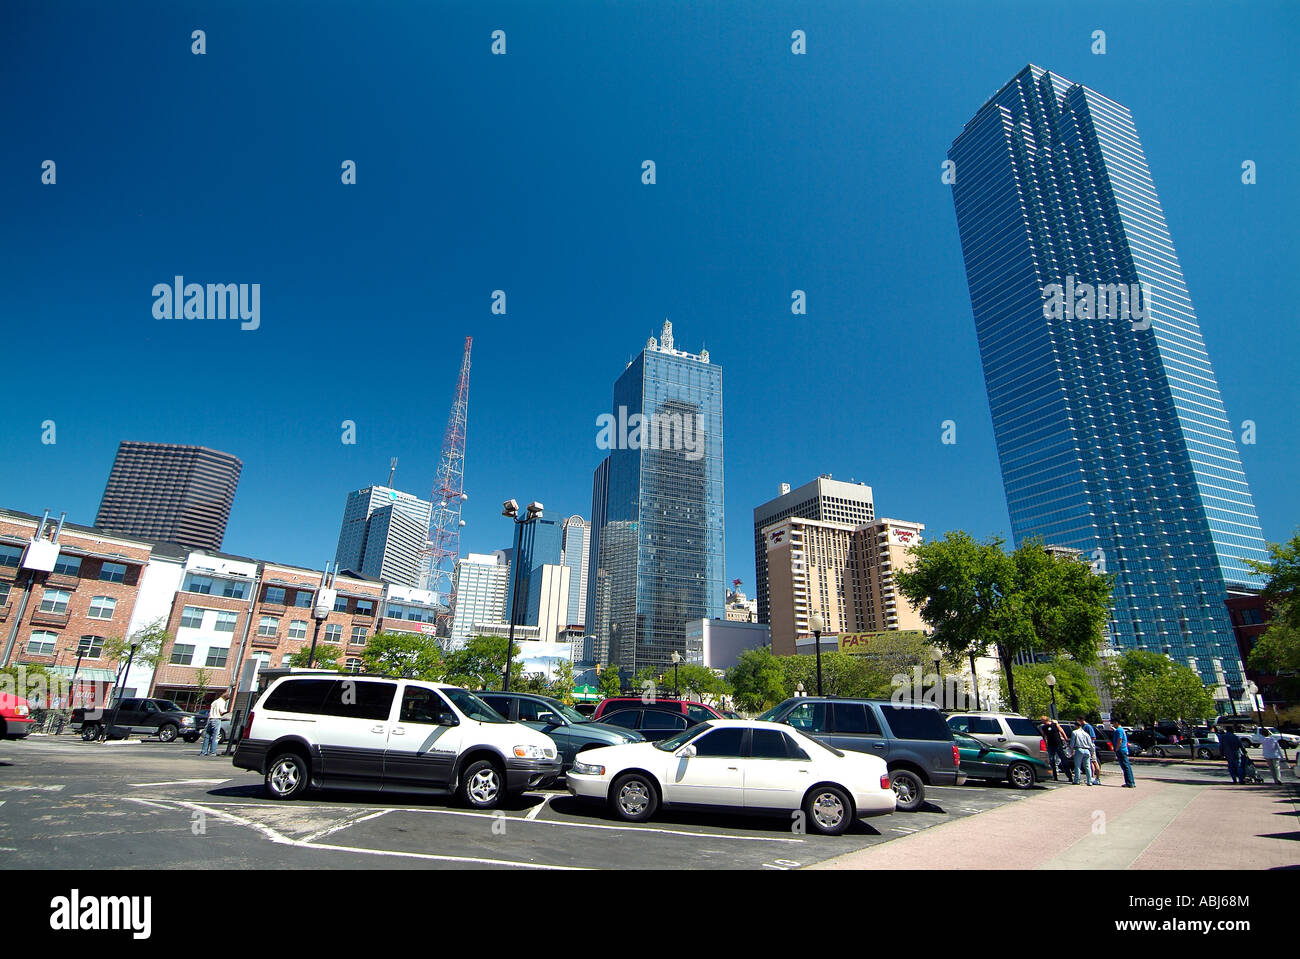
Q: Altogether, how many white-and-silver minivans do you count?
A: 1